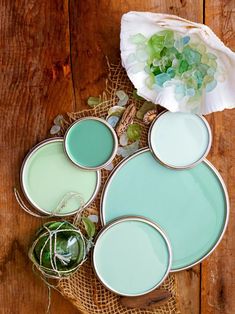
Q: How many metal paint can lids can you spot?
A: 5